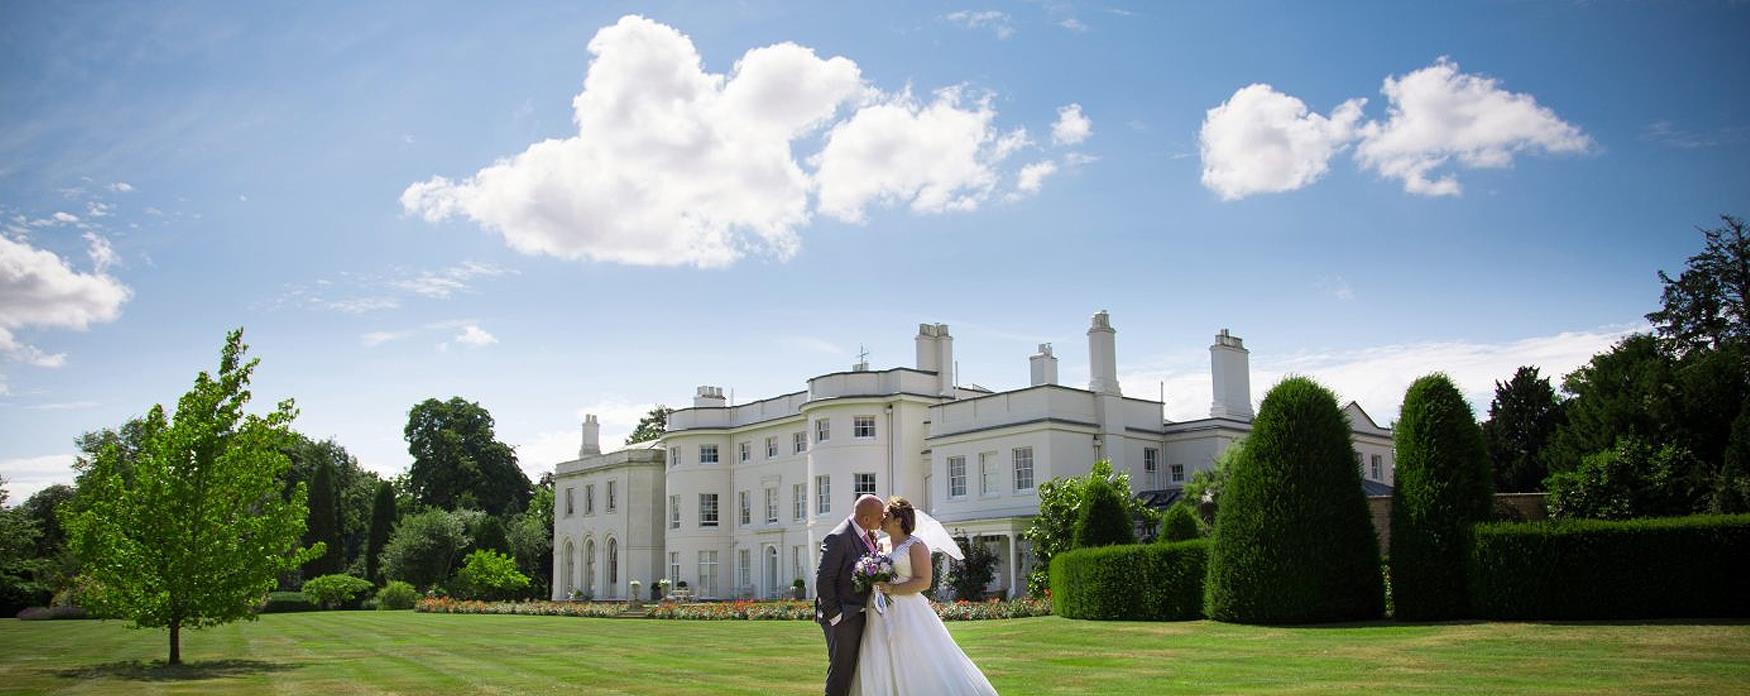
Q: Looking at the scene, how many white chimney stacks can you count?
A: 6